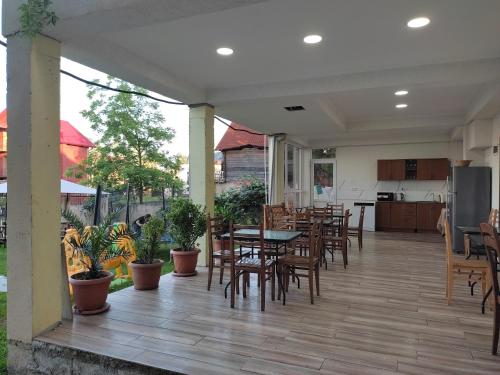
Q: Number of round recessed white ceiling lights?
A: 5